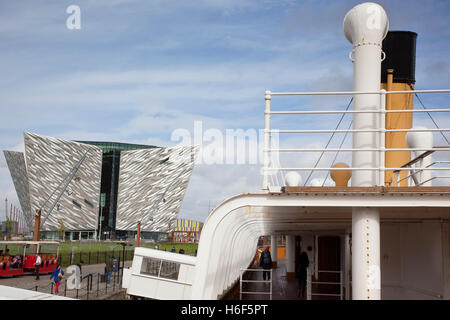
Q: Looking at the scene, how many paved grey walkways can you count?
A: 1